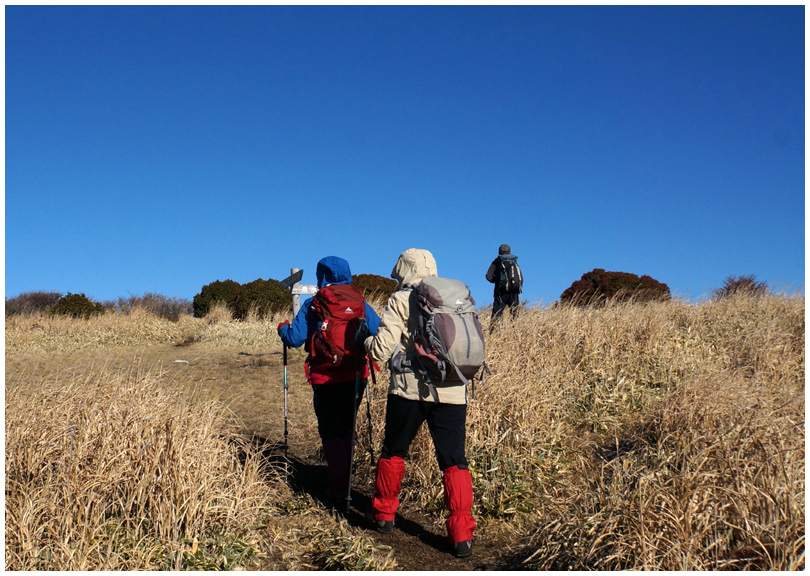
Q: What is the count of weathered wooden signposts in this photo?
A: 1